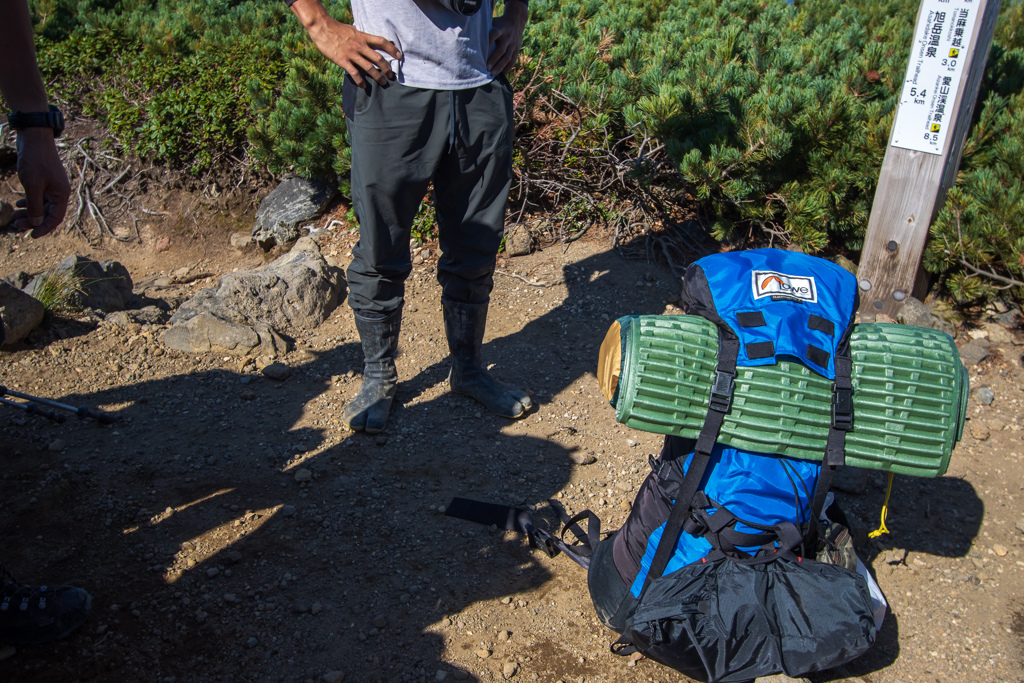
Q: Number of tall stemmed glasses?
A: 0